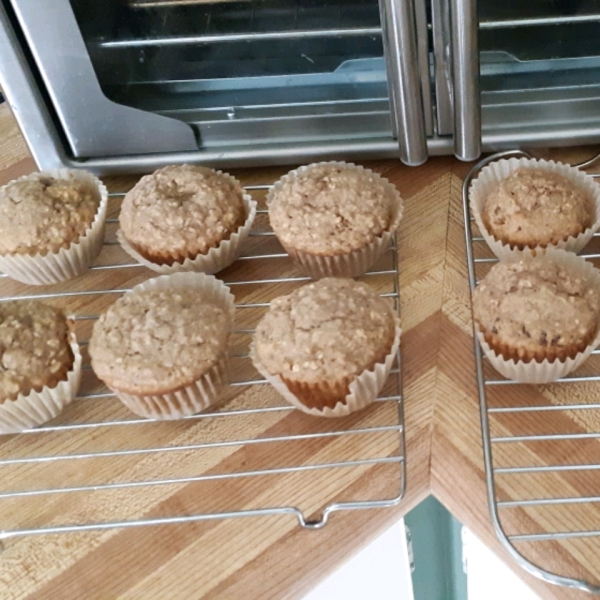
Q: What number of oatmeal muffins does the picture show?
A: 8